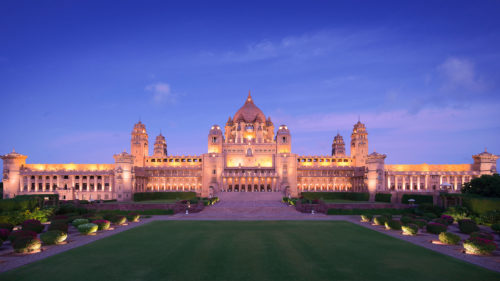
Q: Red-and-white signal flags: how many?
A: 0